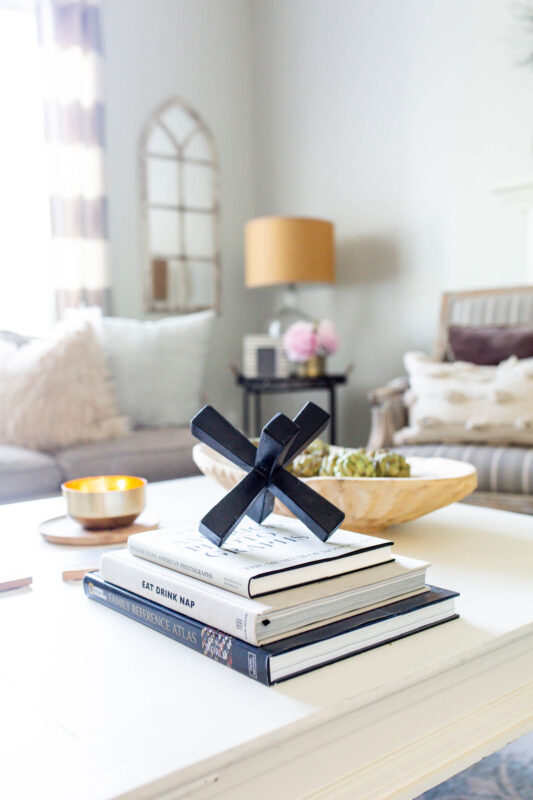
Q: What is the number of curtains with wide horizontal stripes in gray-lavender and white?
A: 1